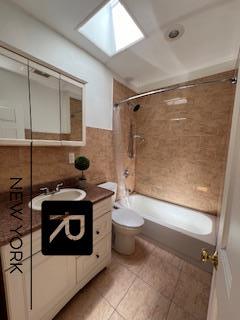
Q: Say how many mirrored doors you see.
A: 3